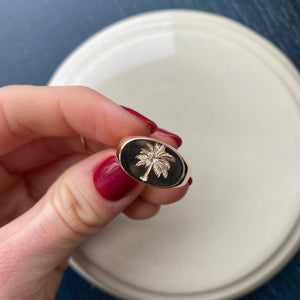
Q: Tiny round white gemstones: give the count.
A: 3